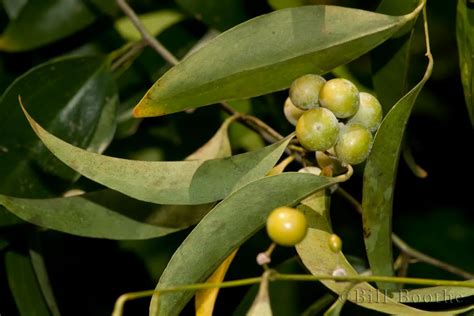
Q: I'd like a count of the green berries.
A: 6